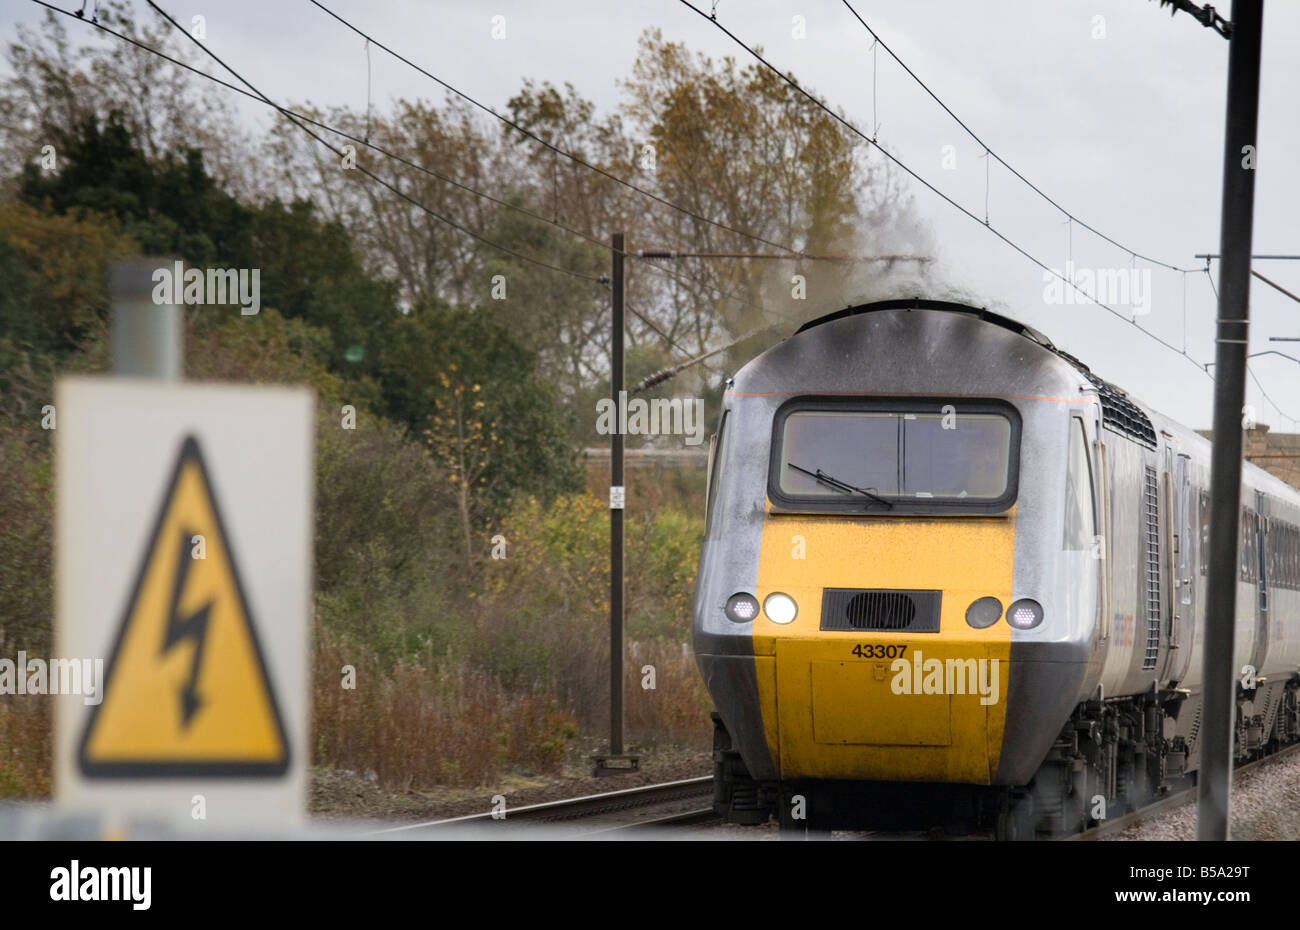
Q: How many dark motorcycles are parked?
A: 0